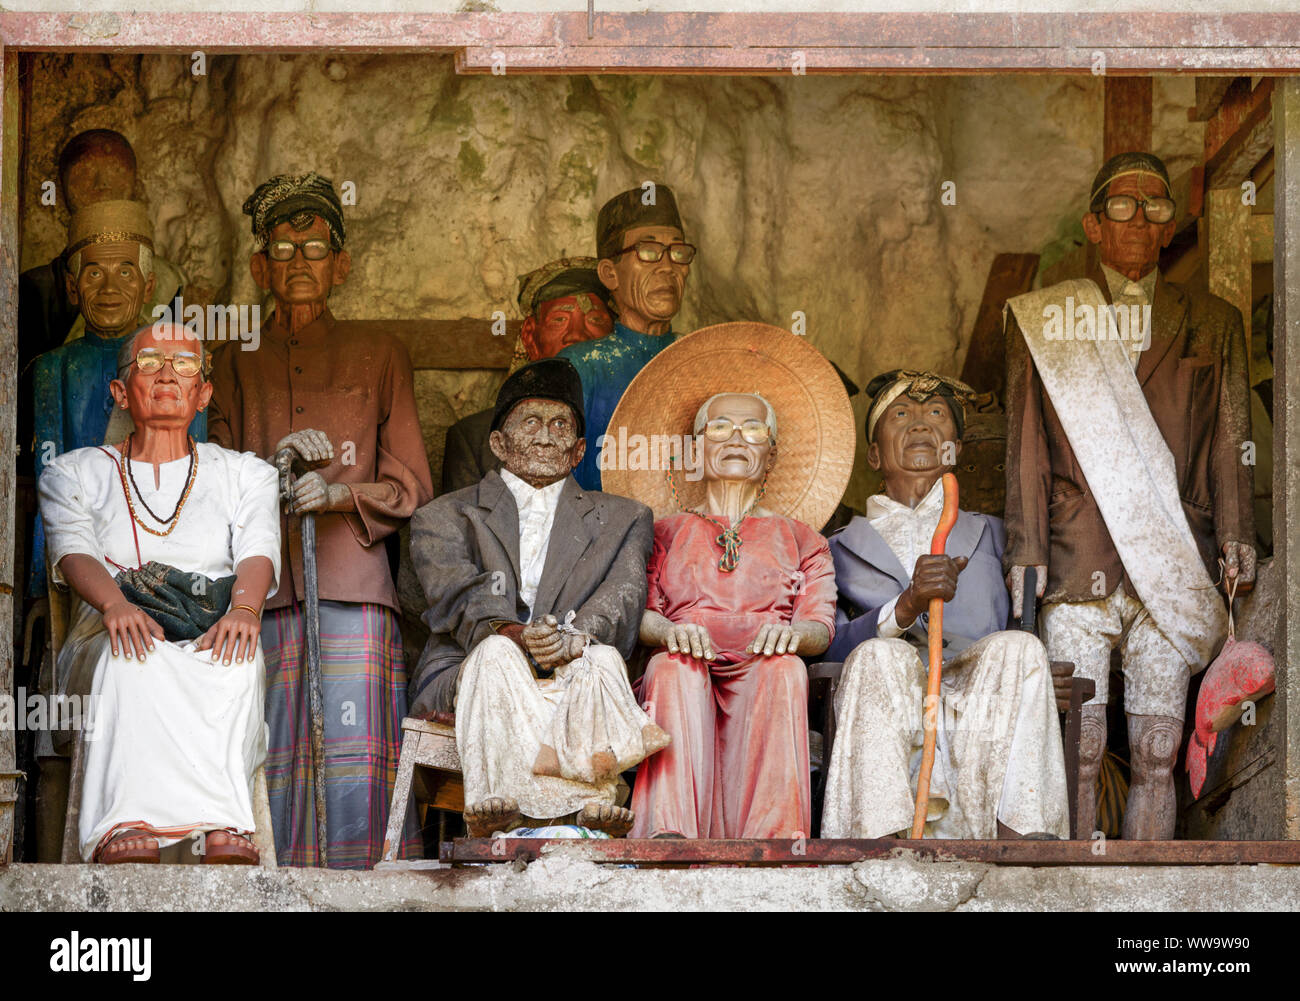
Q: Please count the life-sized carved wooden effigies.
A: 10